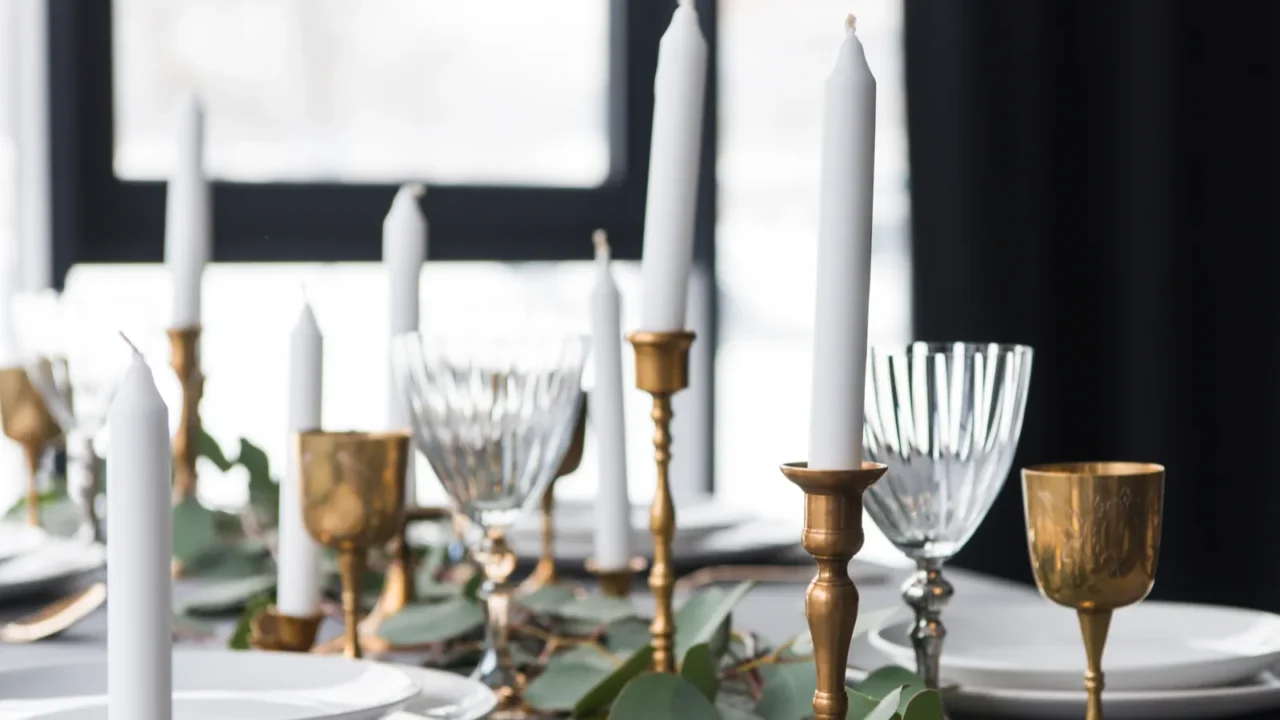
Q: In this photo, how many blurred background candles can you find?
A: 4